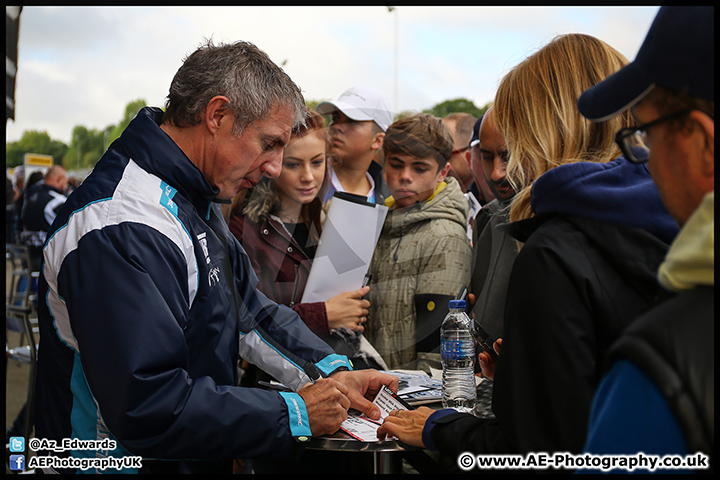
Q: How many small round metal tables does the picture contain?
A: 1